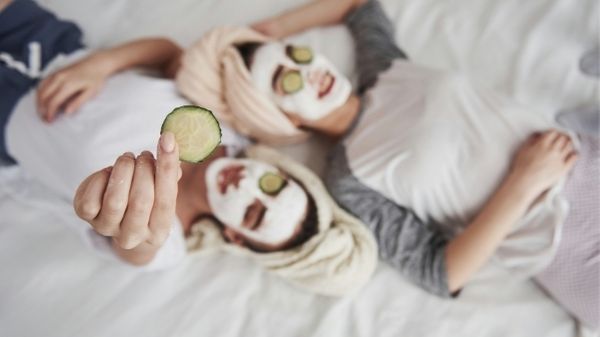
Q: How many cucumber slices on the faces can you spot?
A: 3